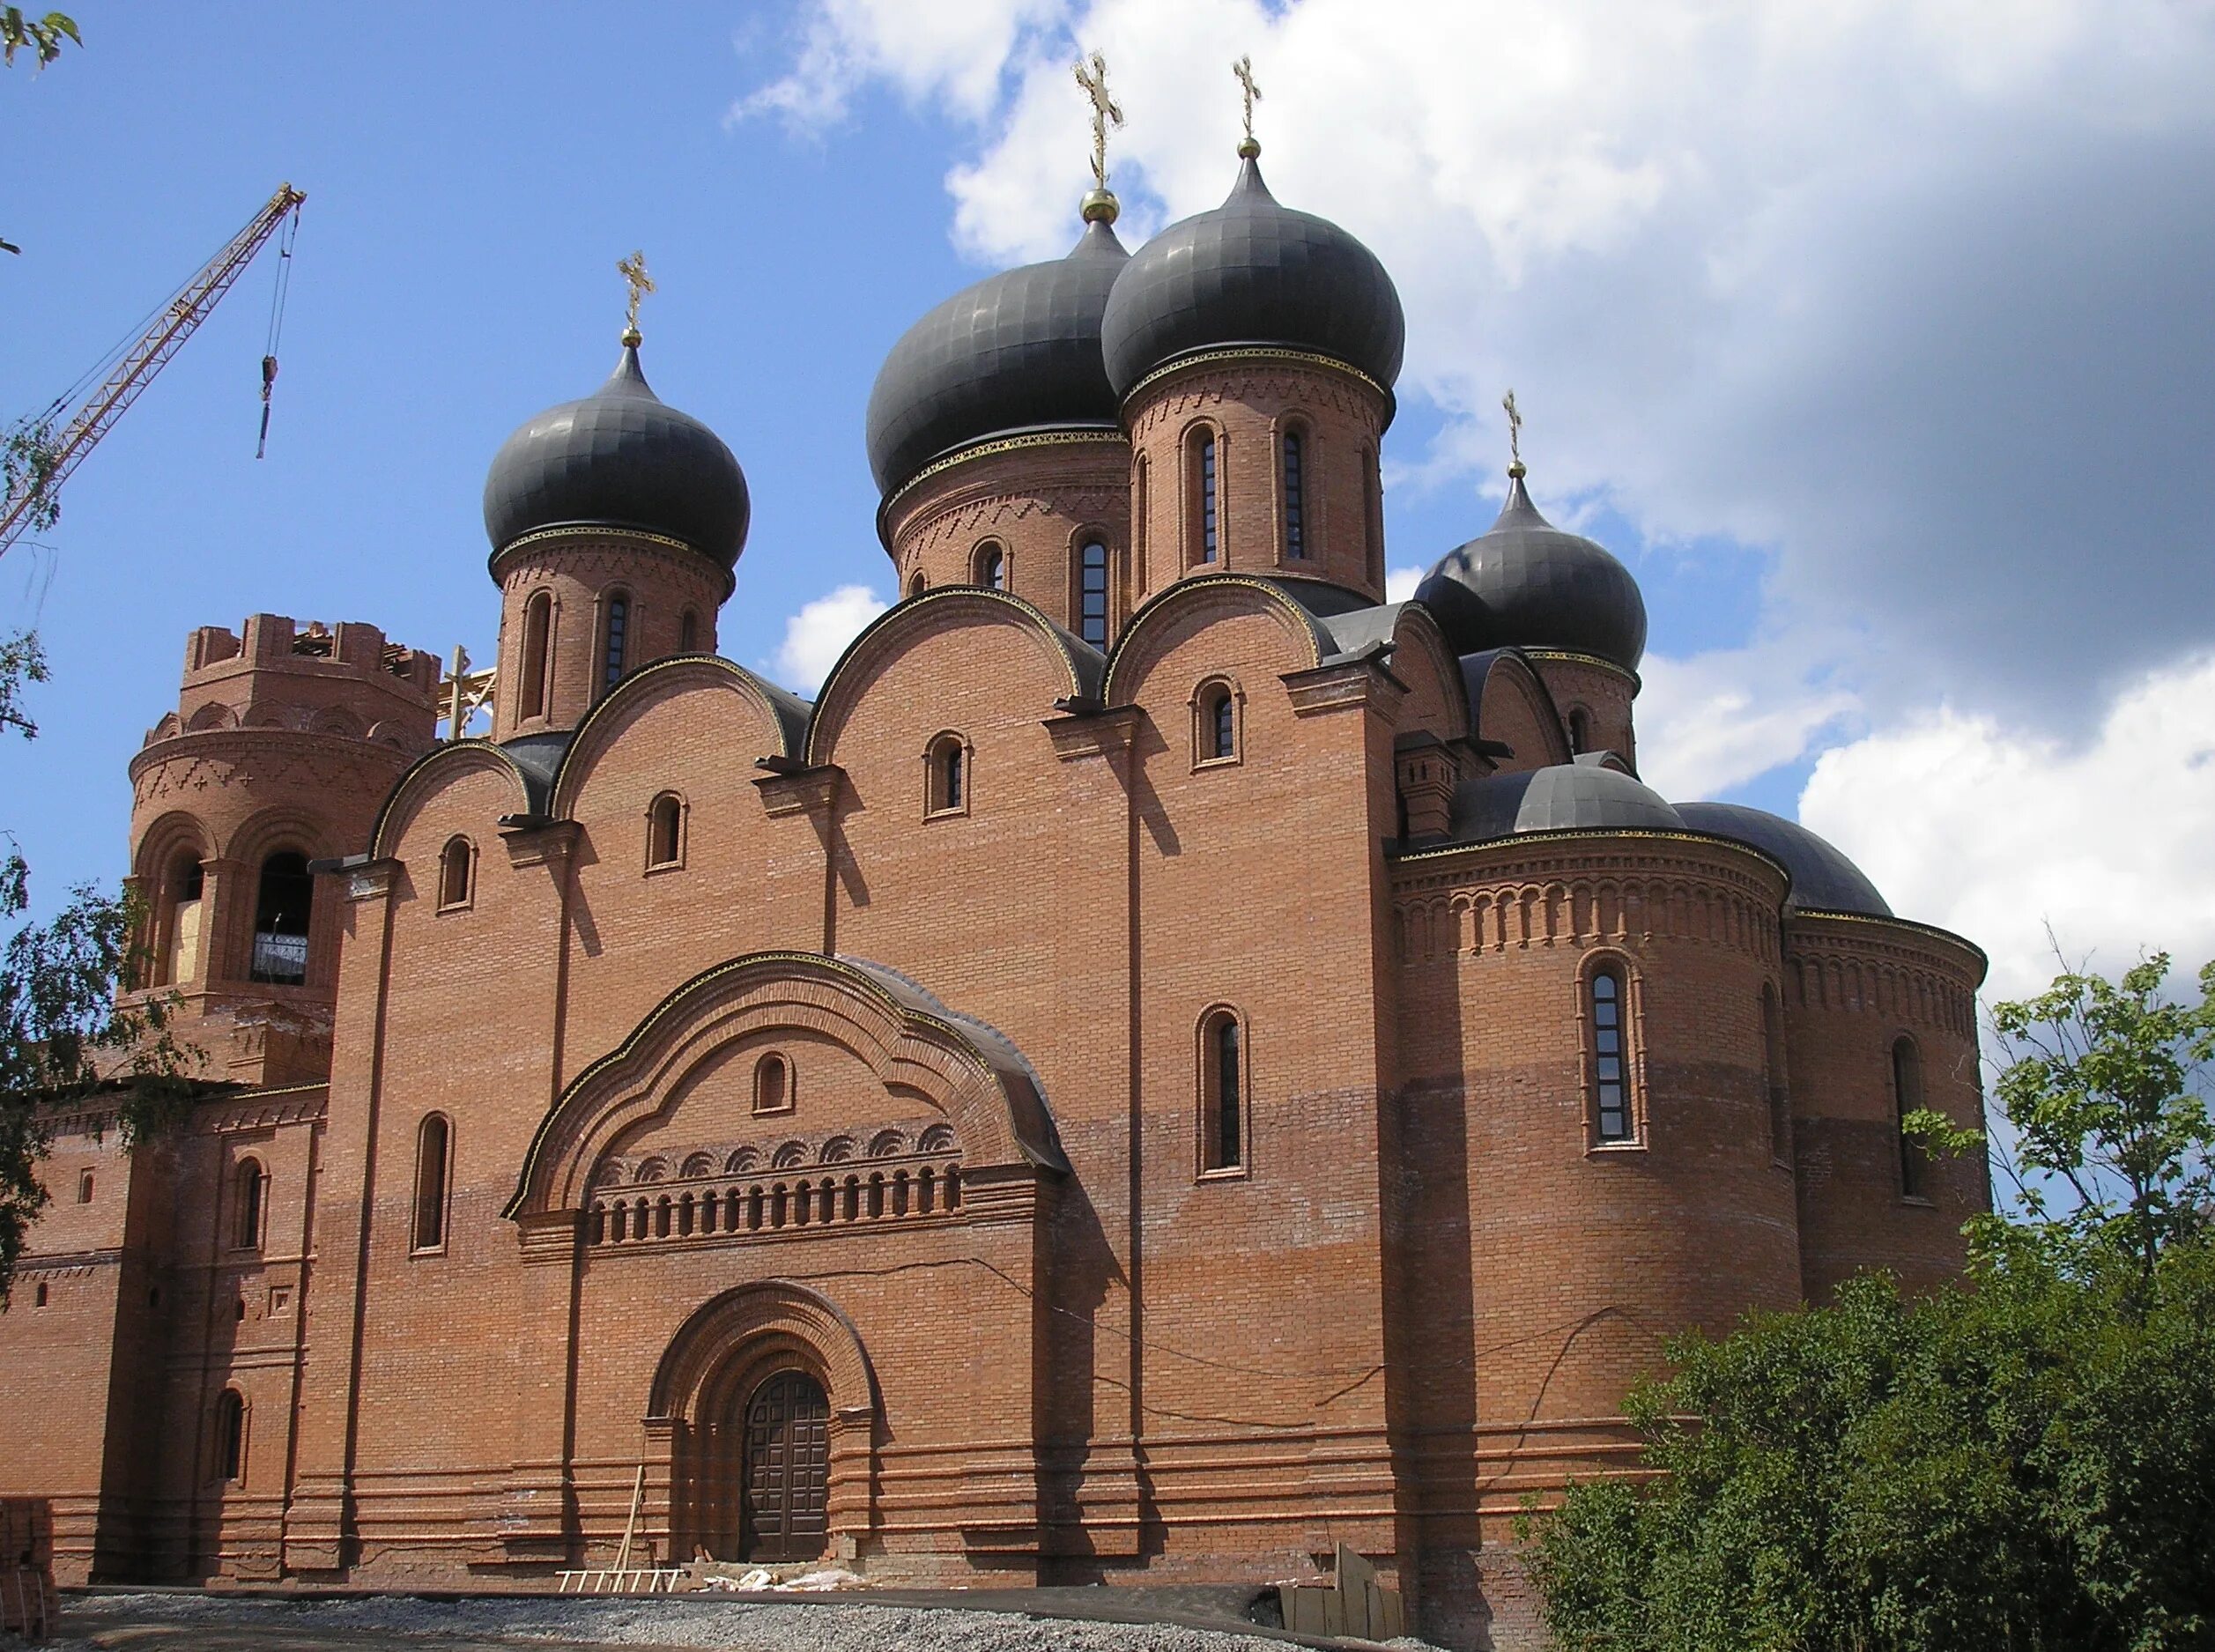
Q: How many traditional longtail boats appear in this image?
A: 0